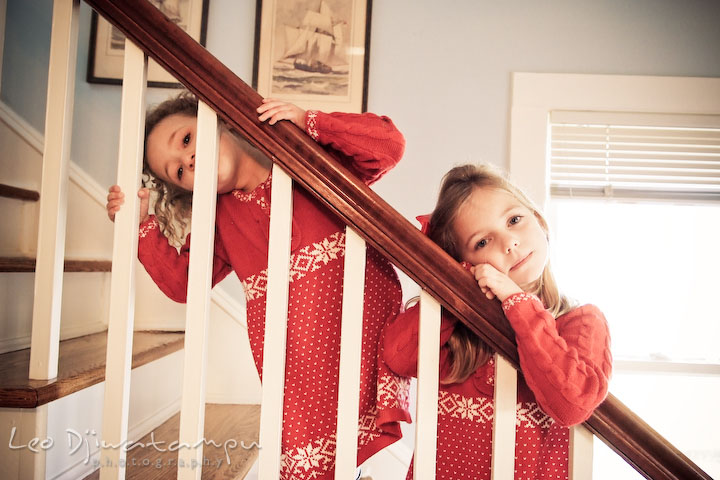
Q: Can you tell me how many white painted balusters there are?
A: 8